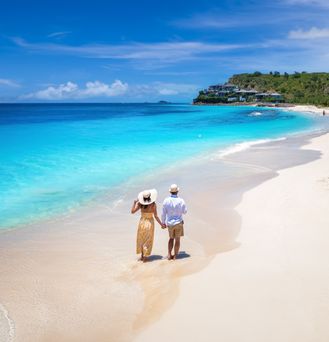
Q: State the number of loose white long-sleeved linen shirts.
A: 1